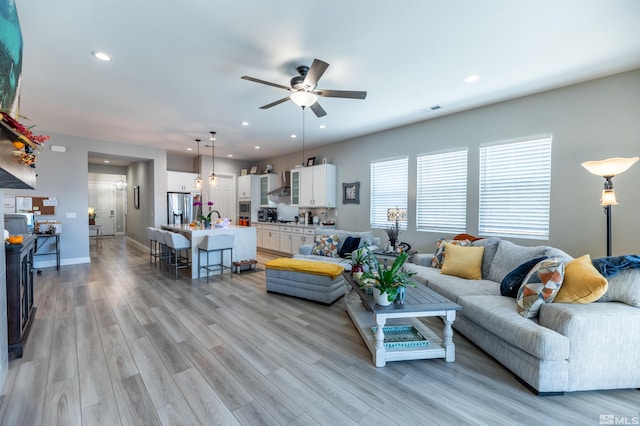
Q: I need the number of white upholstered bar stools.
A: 4